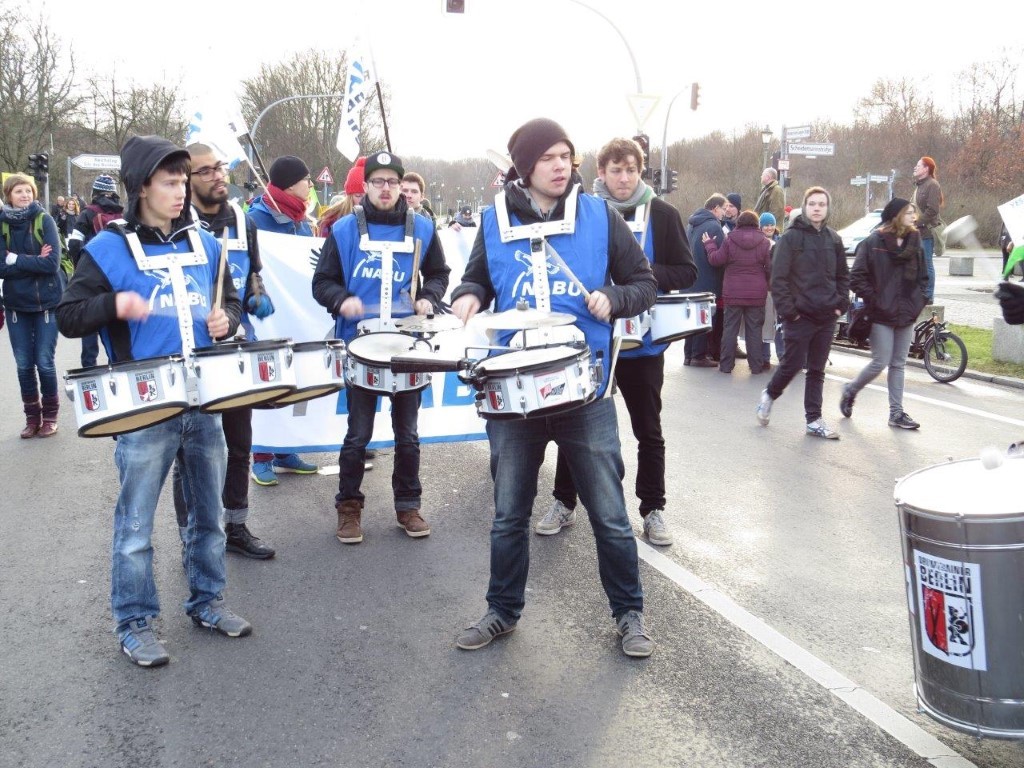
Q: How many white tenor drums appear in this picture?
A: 5